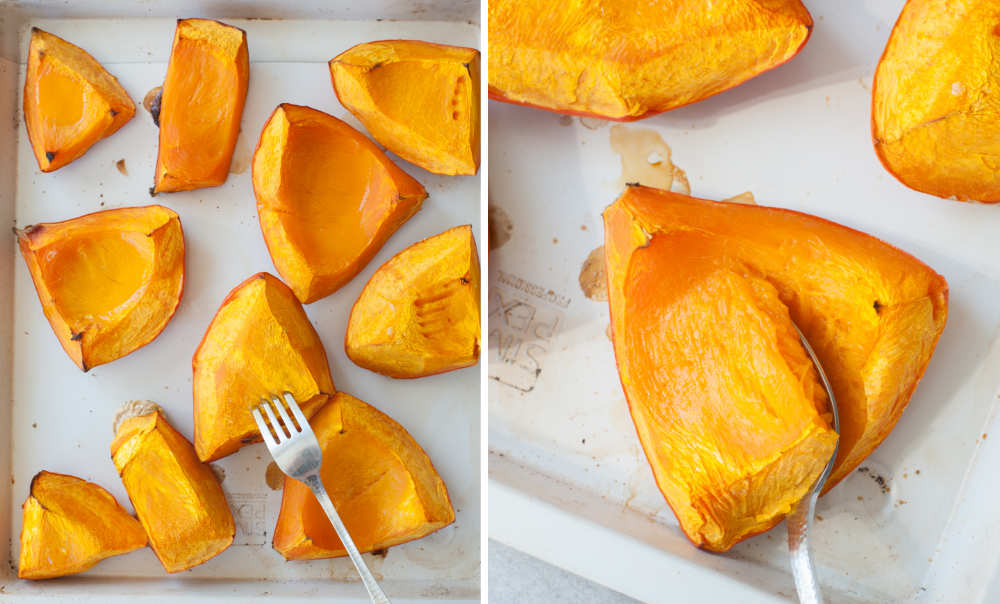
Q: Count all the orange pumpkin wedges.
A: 13